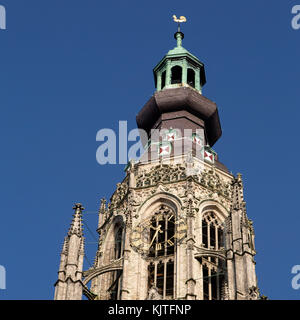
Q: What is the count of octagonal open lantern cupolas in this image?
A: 1